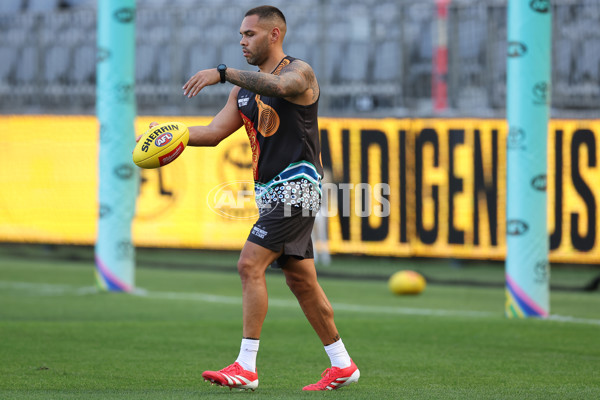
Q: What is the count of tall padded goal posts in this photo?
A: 2